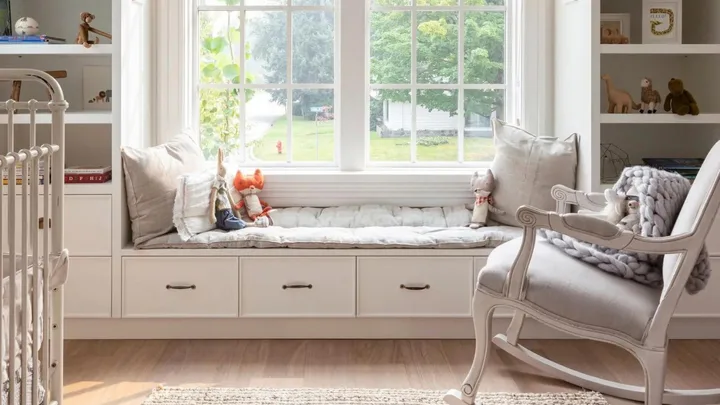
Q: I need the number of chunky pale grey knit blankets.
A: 1